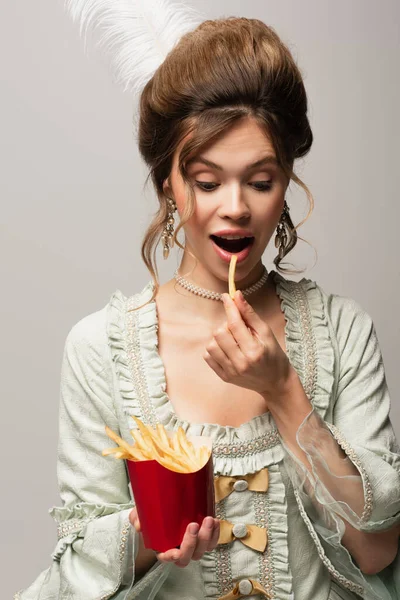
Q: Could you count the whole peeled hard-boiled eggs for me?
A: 0